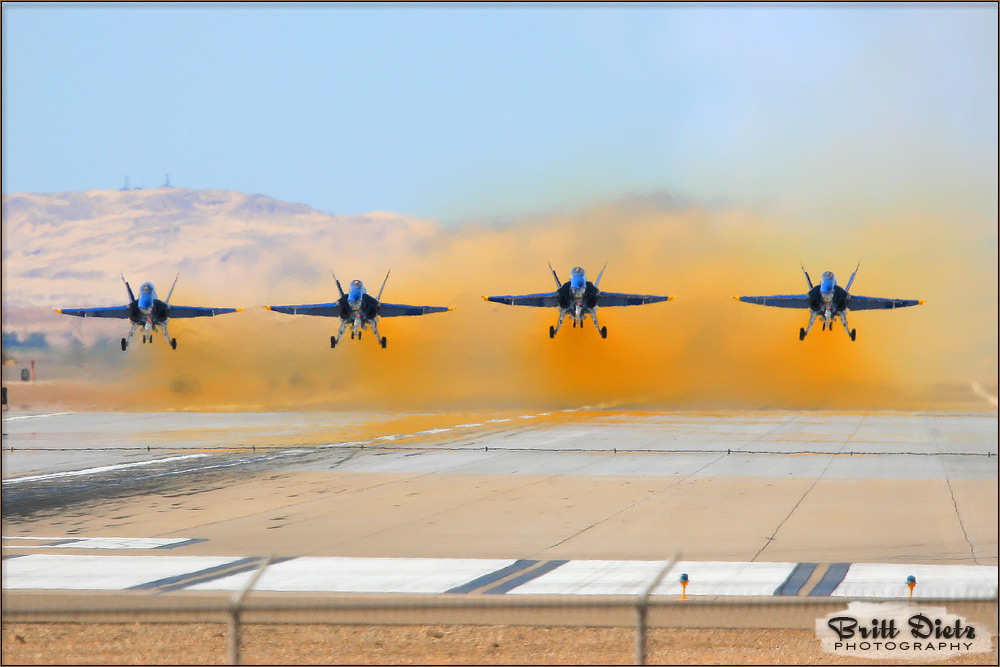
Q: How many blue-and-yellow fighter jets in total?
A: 4